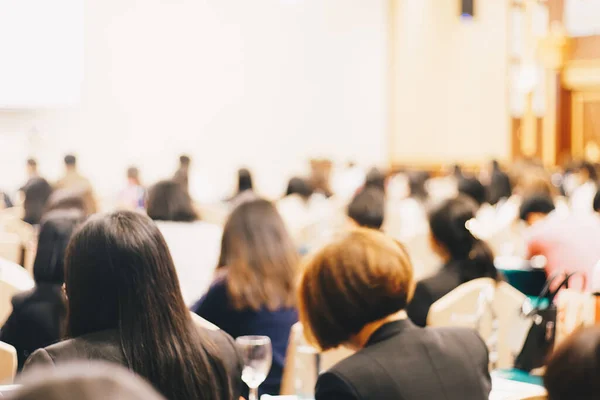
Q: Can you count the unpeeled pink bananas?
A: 0